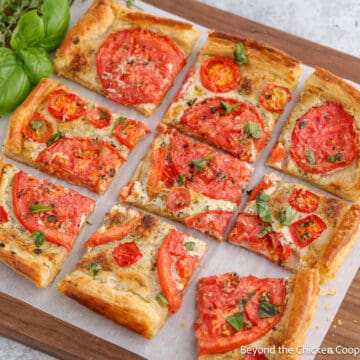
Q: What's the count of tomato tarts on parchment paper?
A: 9